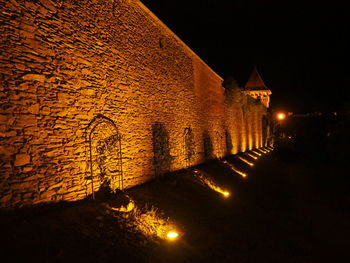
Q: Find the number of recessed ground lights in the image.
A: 9